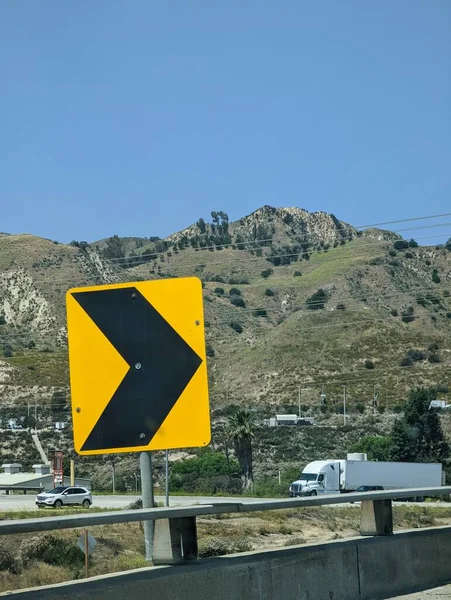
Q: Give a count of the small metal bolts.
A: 5